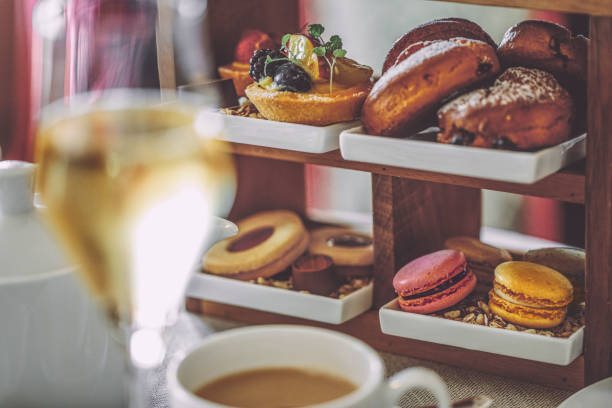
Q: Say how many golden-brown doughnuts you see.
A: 4